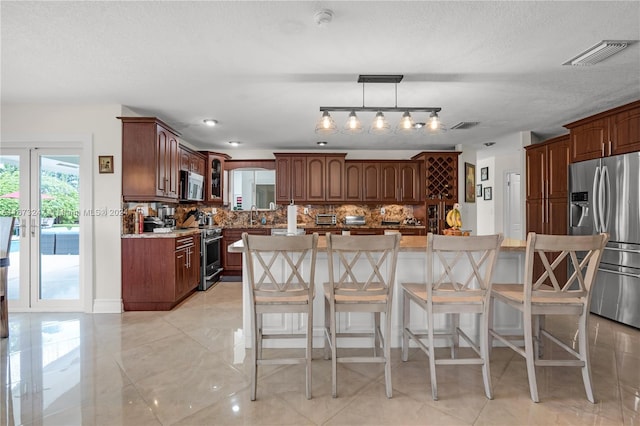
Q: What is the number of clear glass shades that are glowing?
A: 5